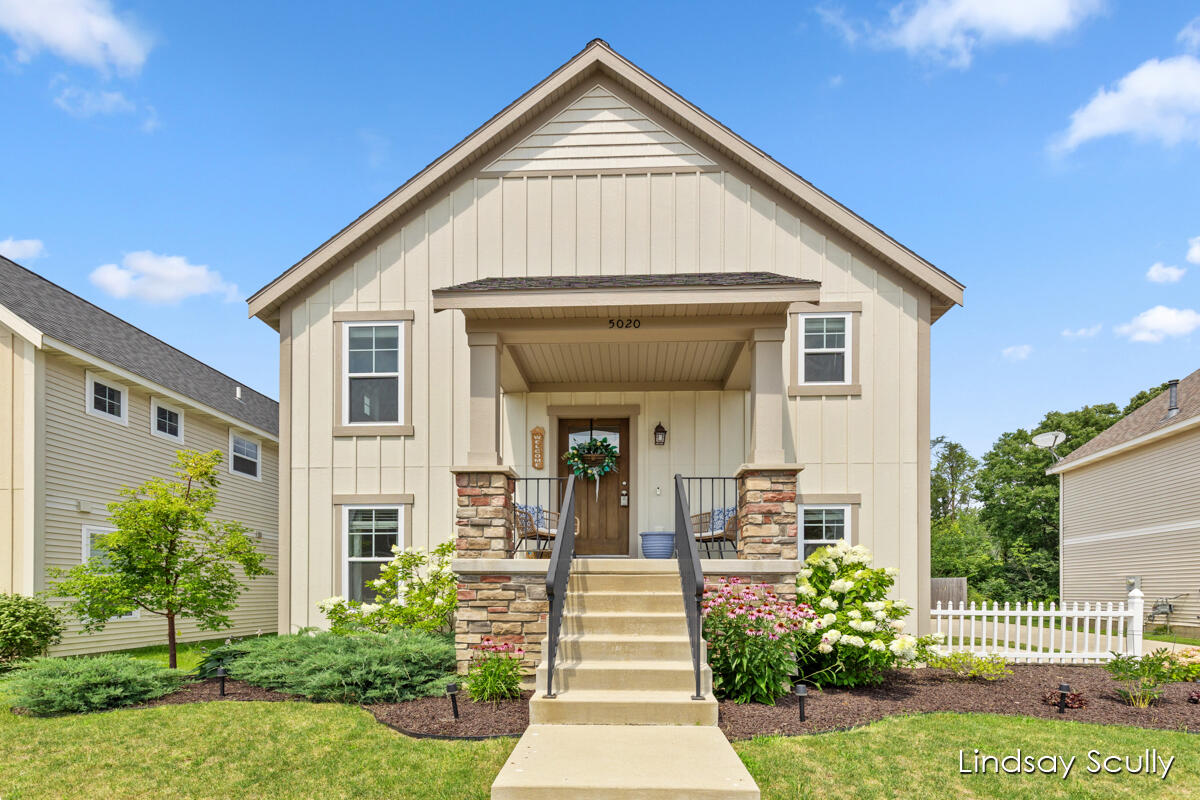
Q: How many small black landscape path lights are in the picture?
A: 4